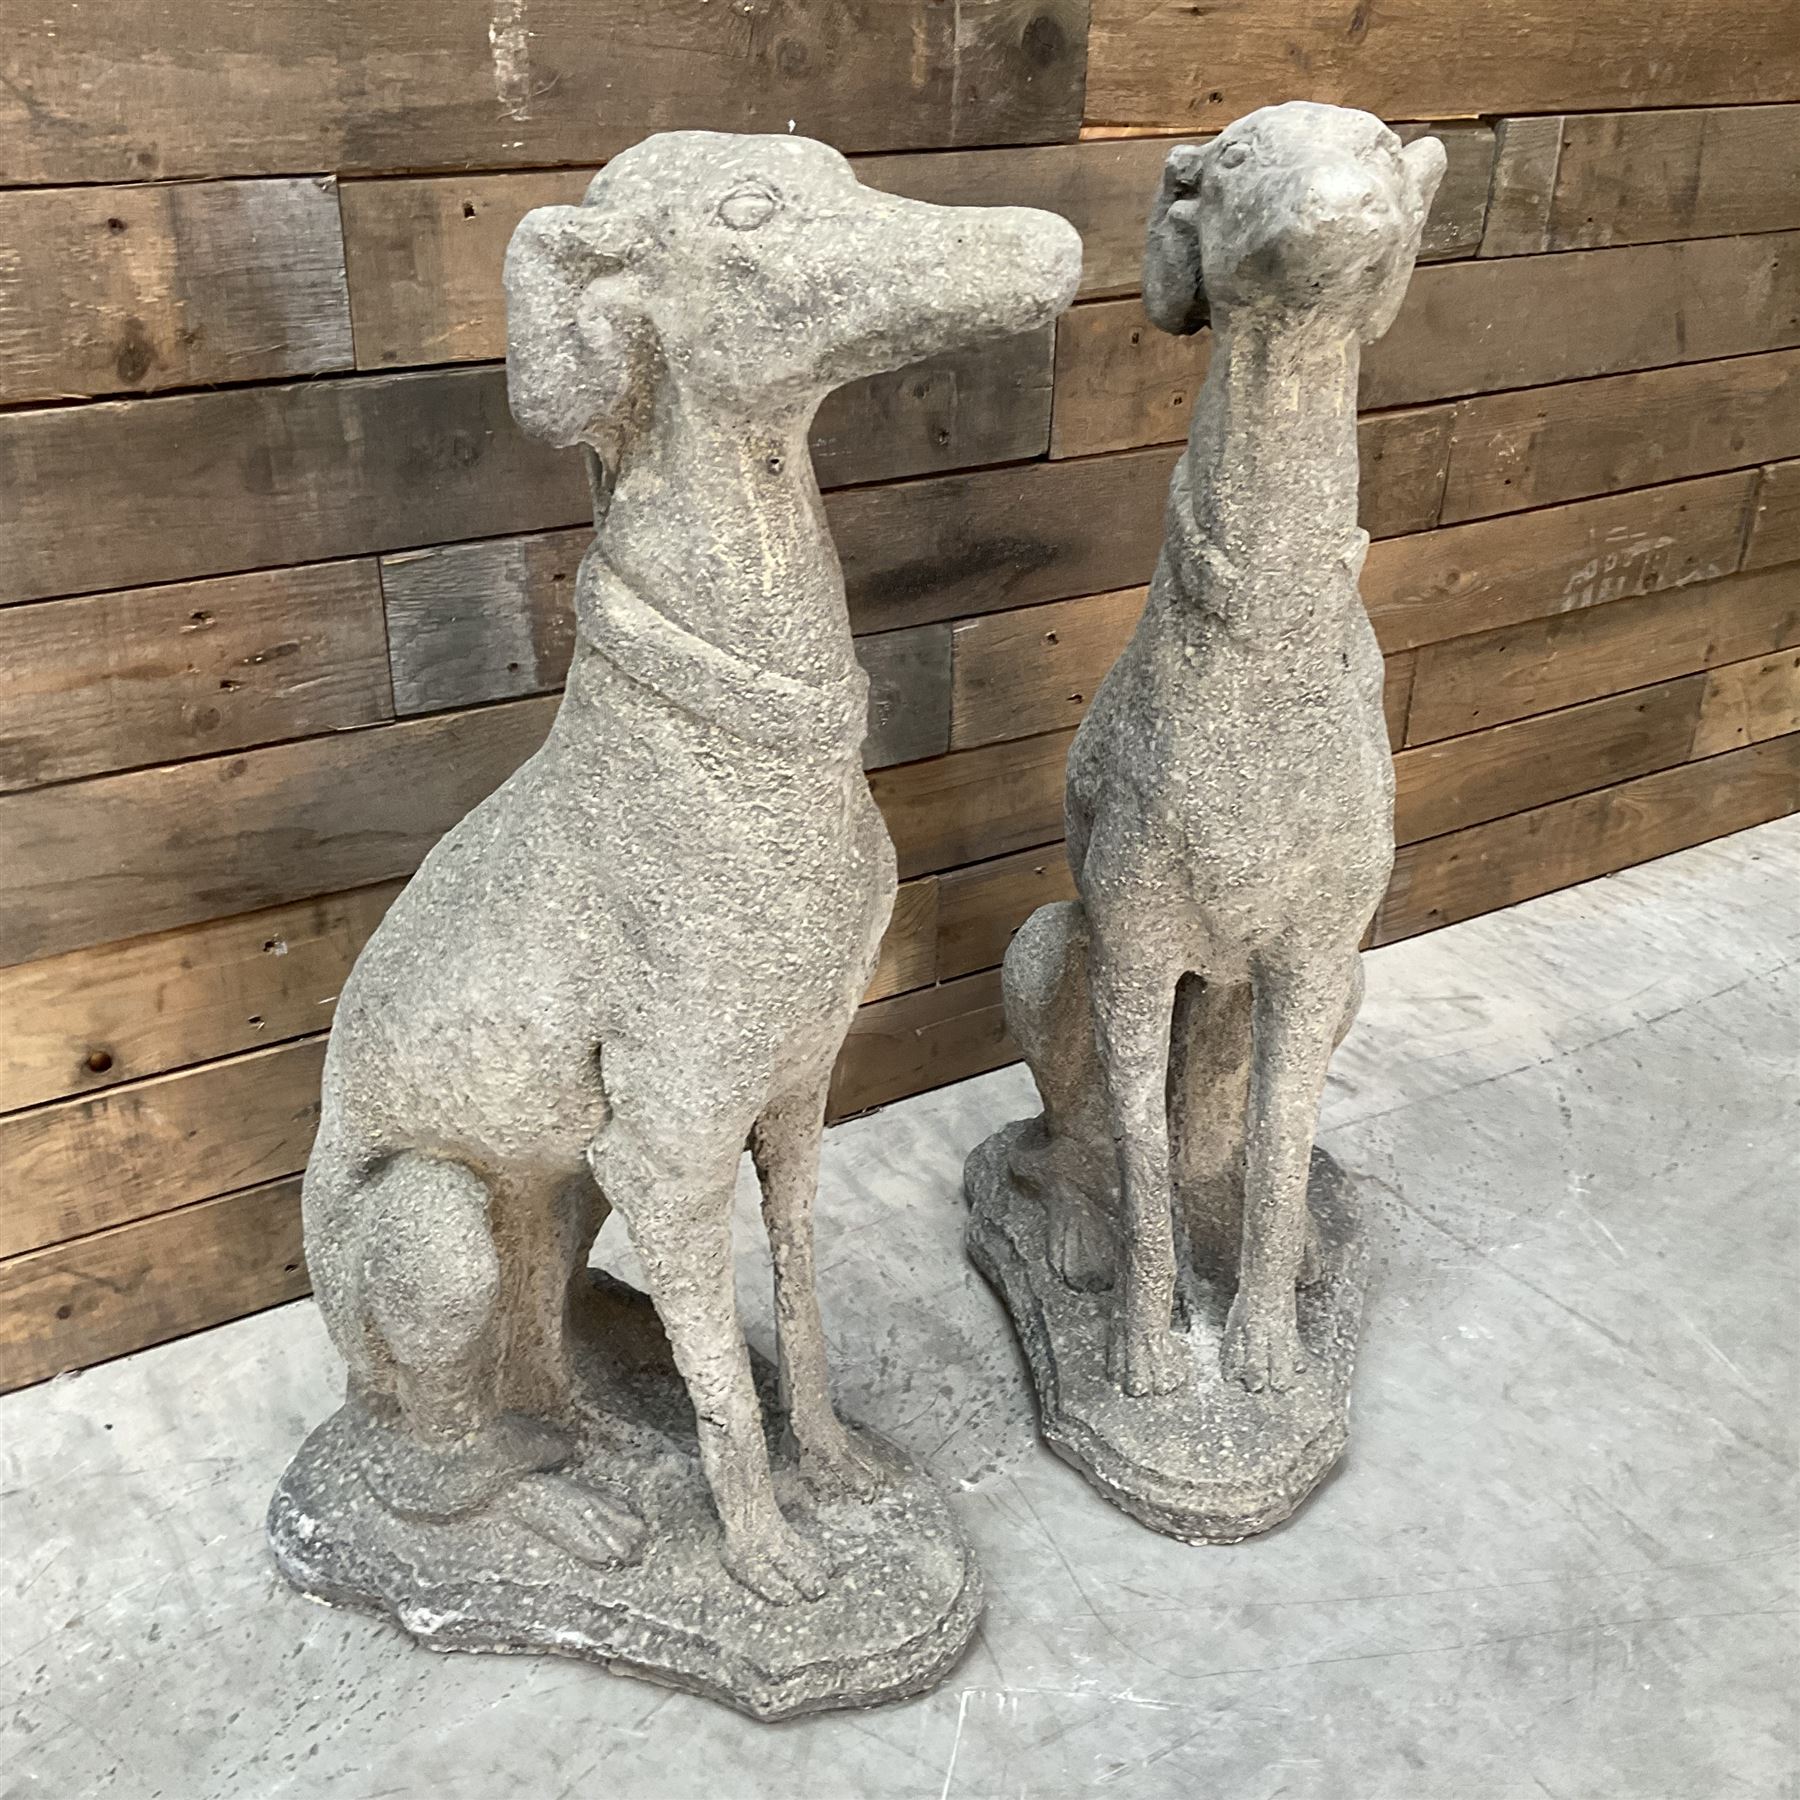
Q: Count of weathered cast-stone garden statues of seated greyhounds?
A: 2